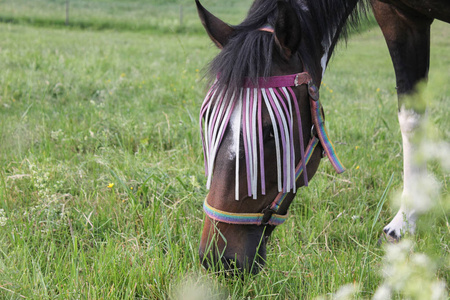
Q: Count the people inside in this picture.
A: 0